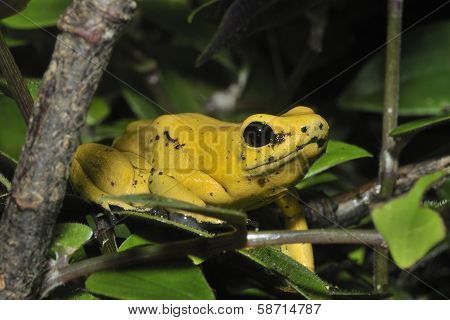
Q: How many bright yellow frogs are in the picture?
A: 1